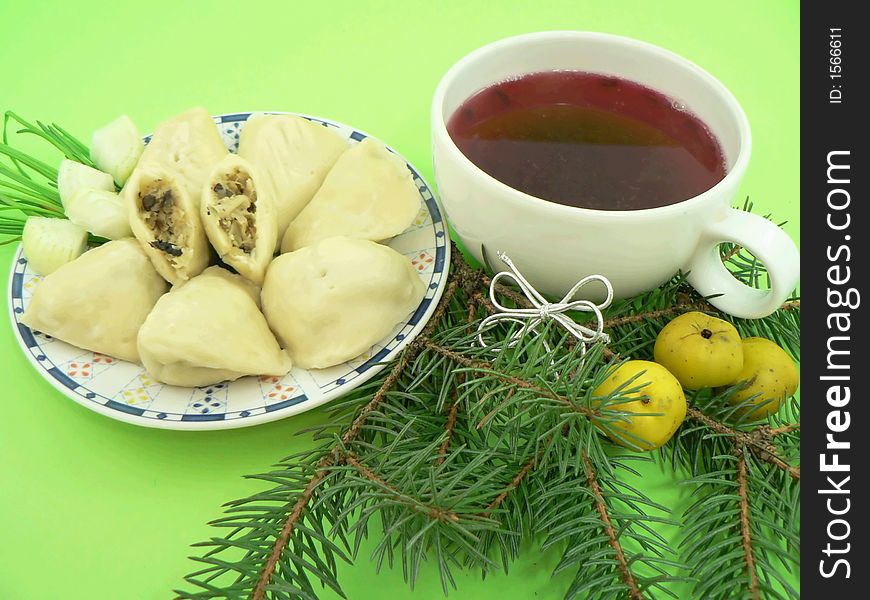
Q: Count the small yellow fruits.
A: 3